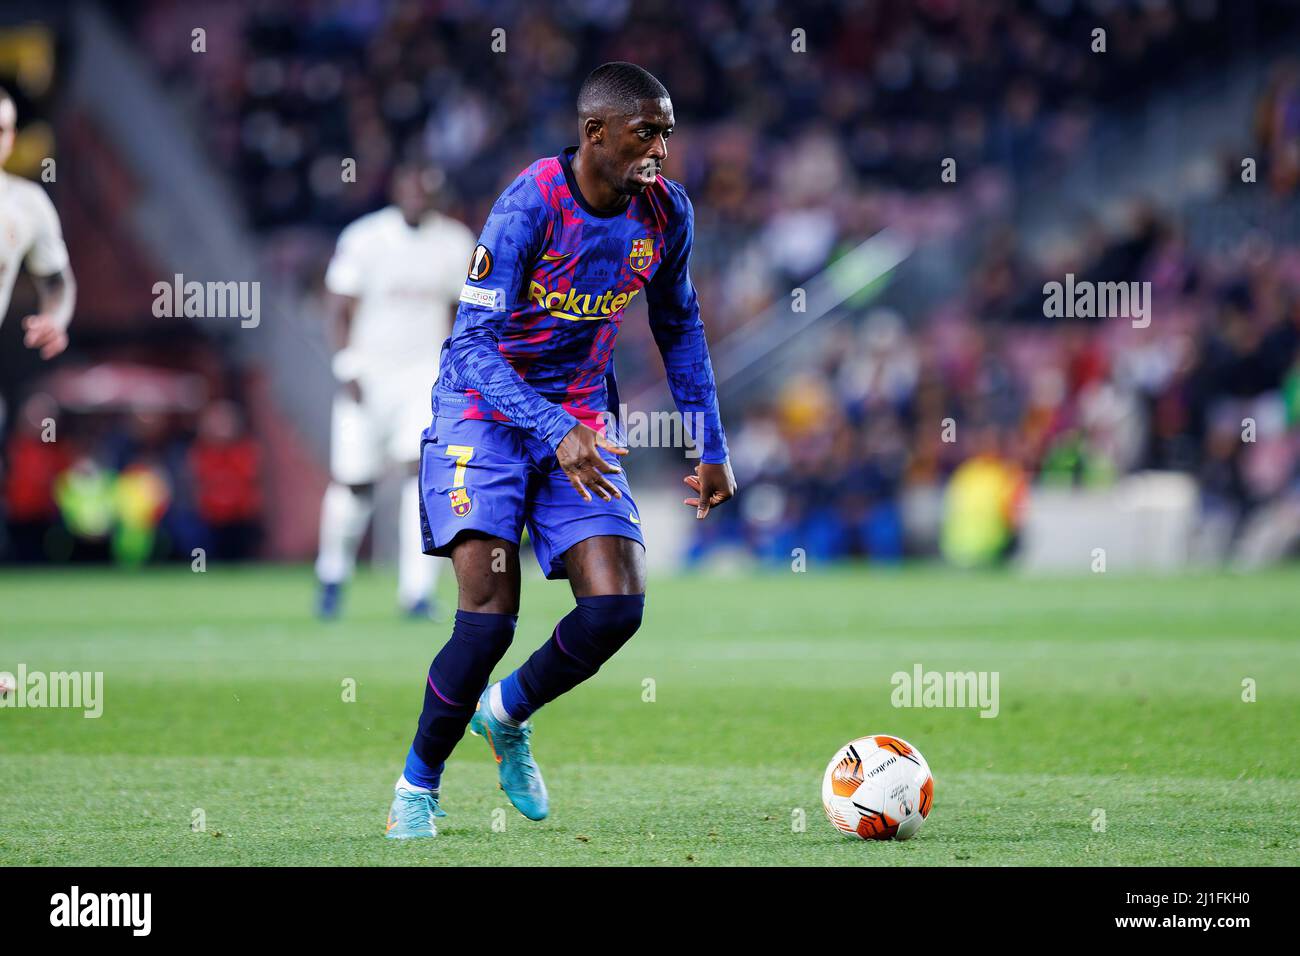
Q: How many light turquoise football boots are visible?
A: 2